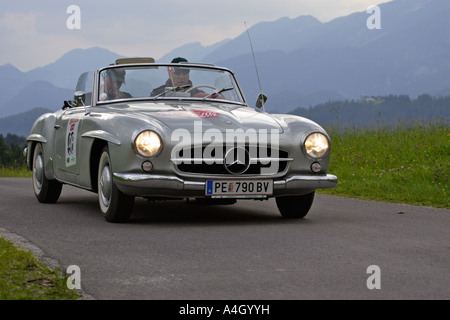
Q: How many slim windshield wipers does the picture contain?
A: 2